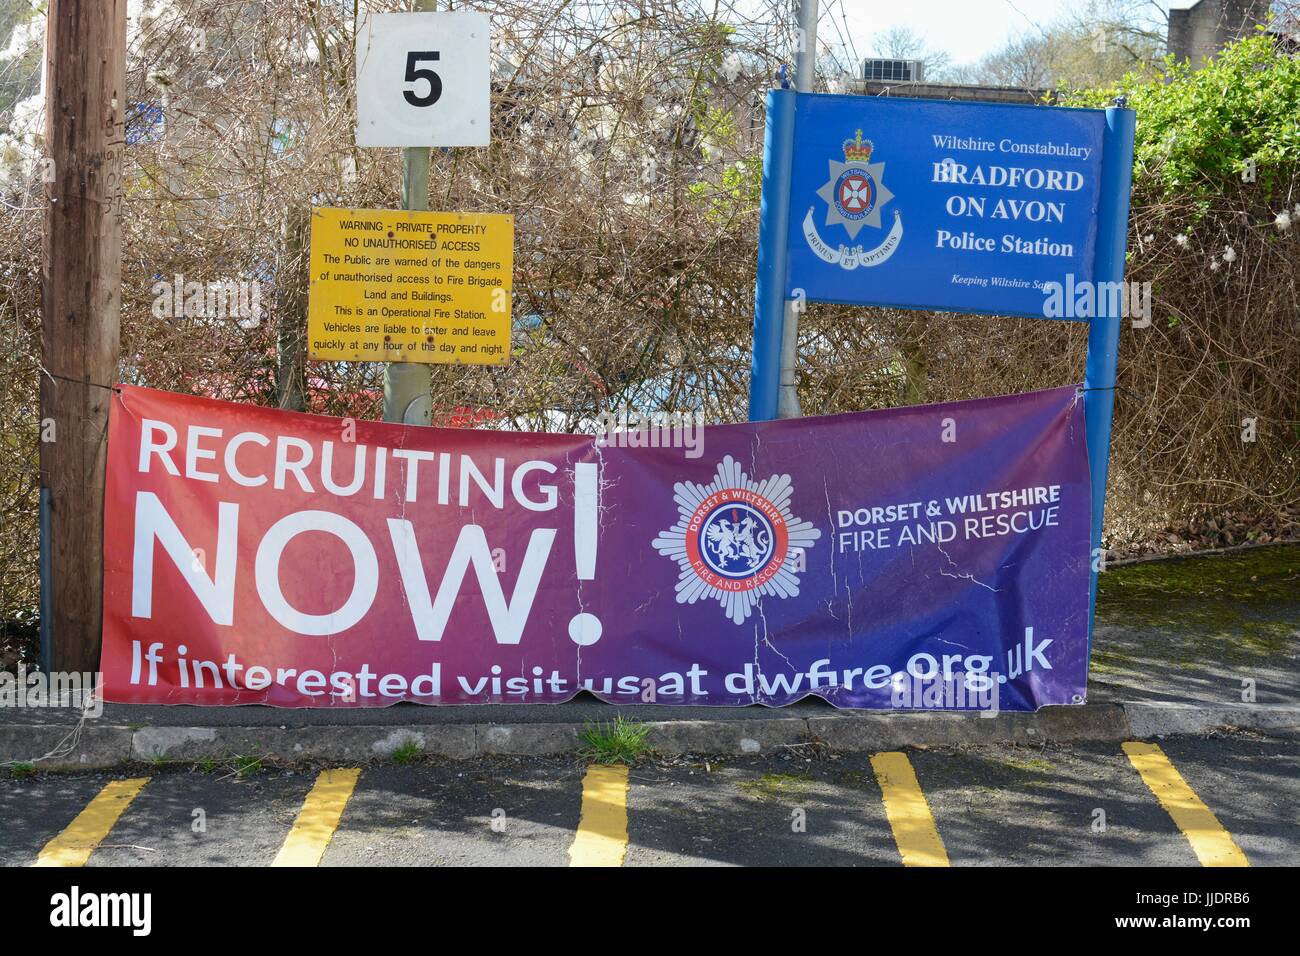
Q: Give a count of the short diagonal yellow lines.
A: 5